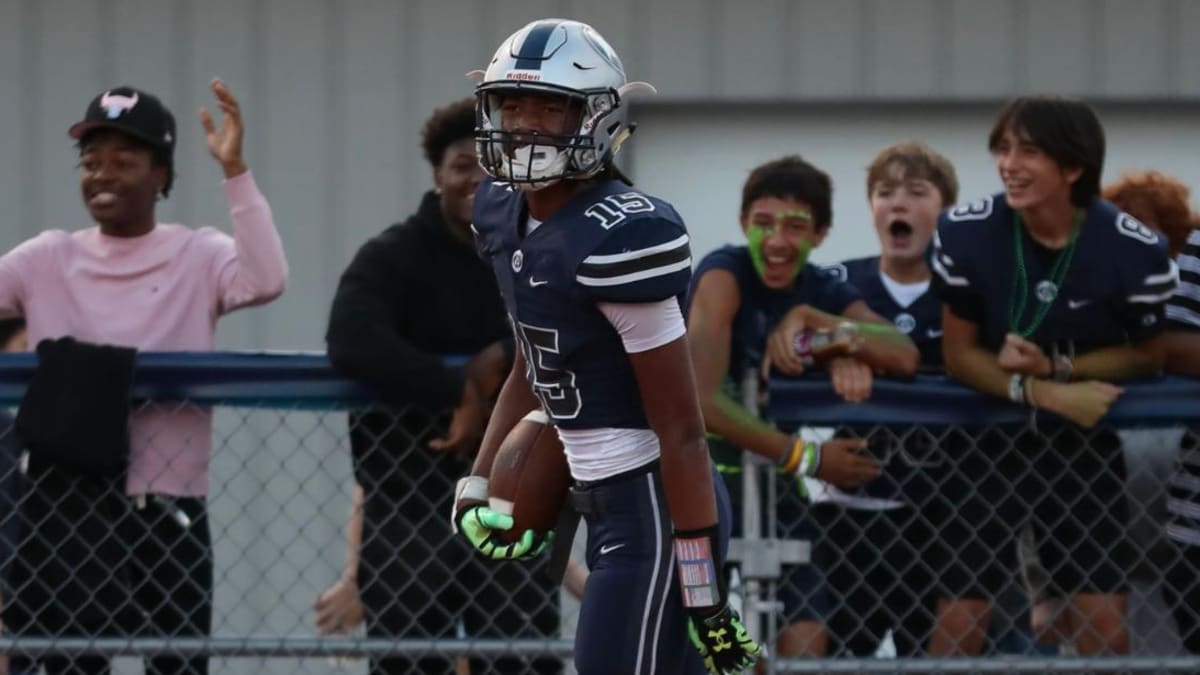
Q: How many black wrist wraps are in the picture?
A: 1